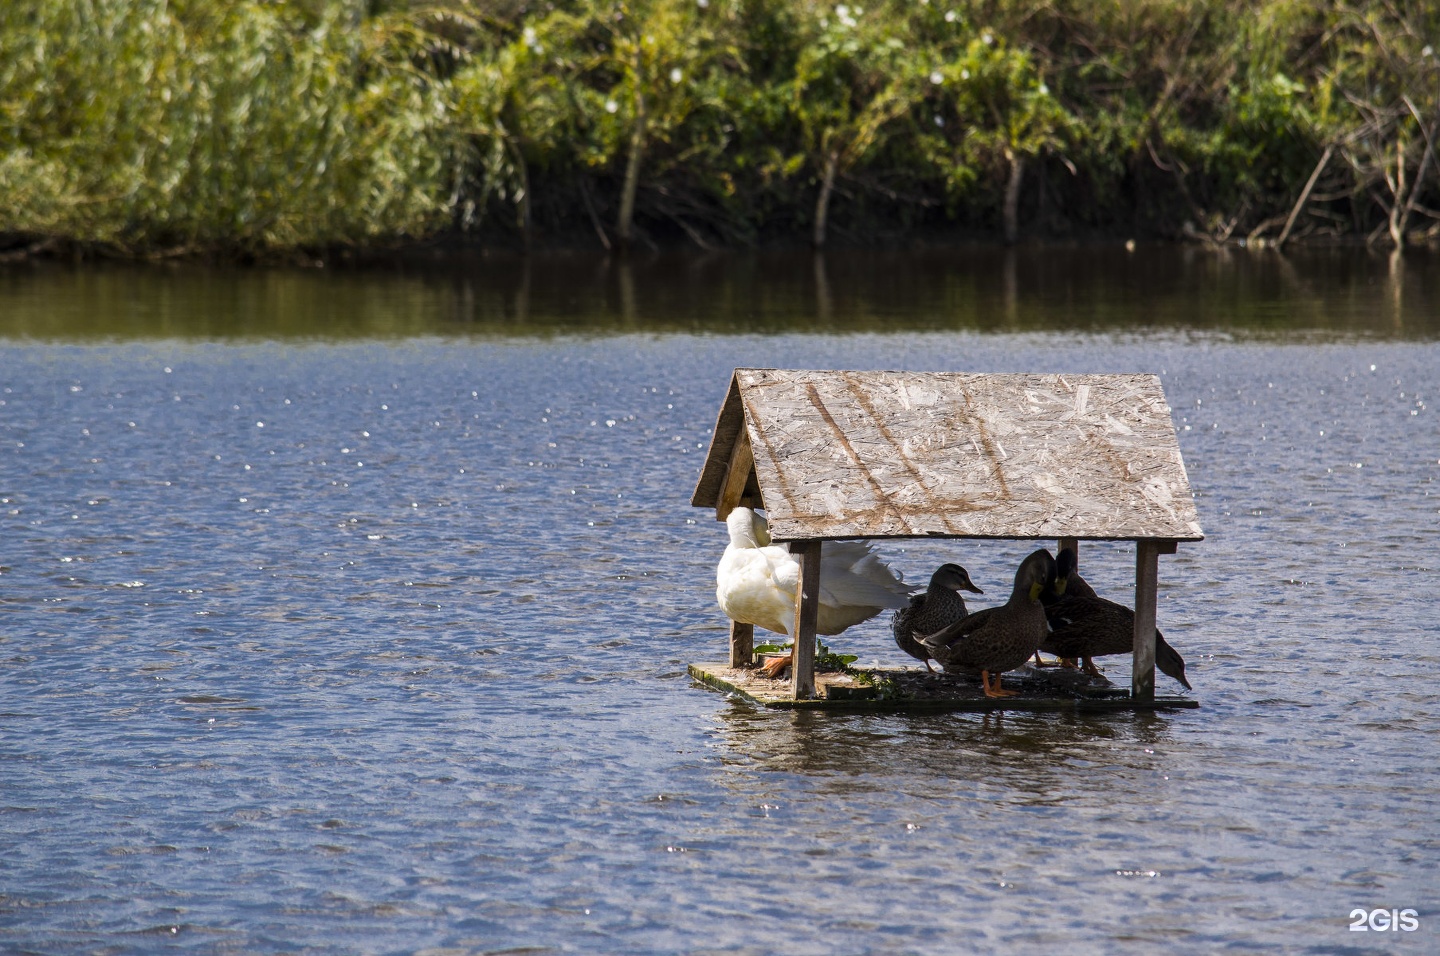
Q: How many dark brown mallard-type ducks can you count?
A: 4